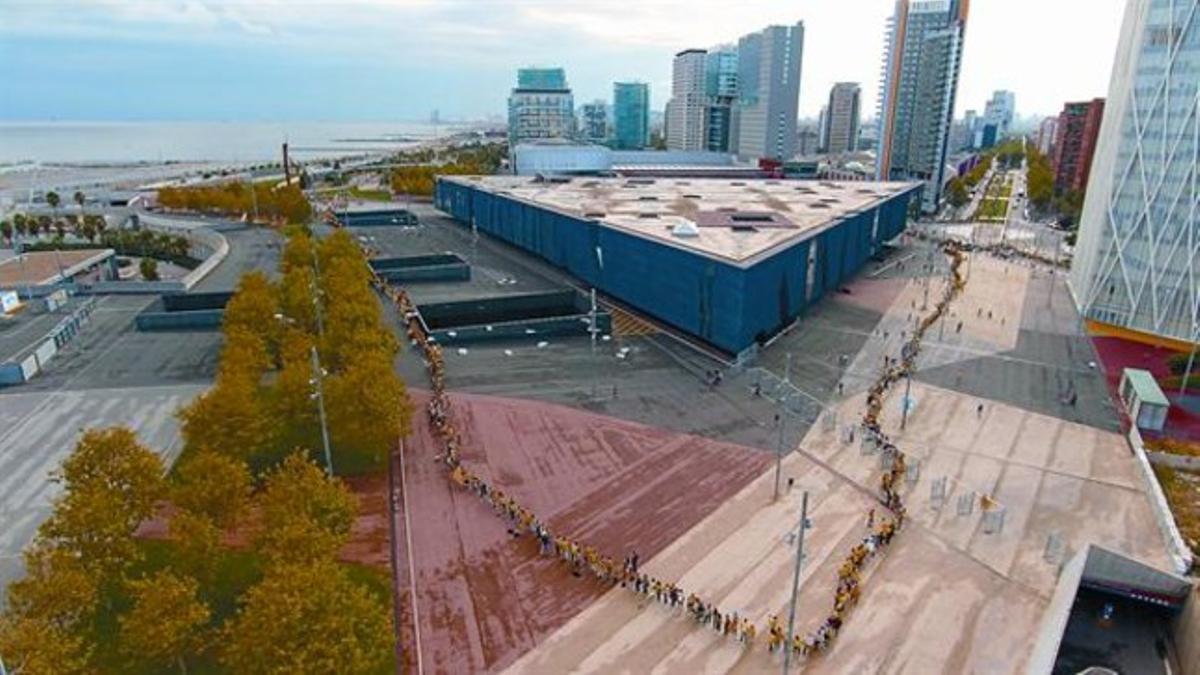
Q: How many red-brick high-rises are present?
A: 1